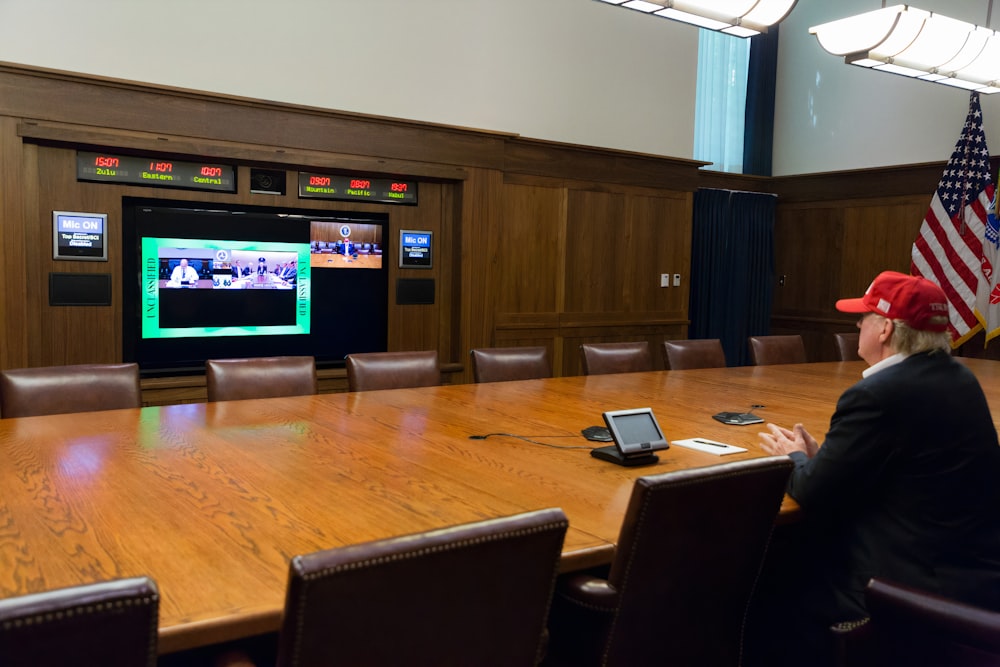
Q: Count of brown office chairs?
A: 12